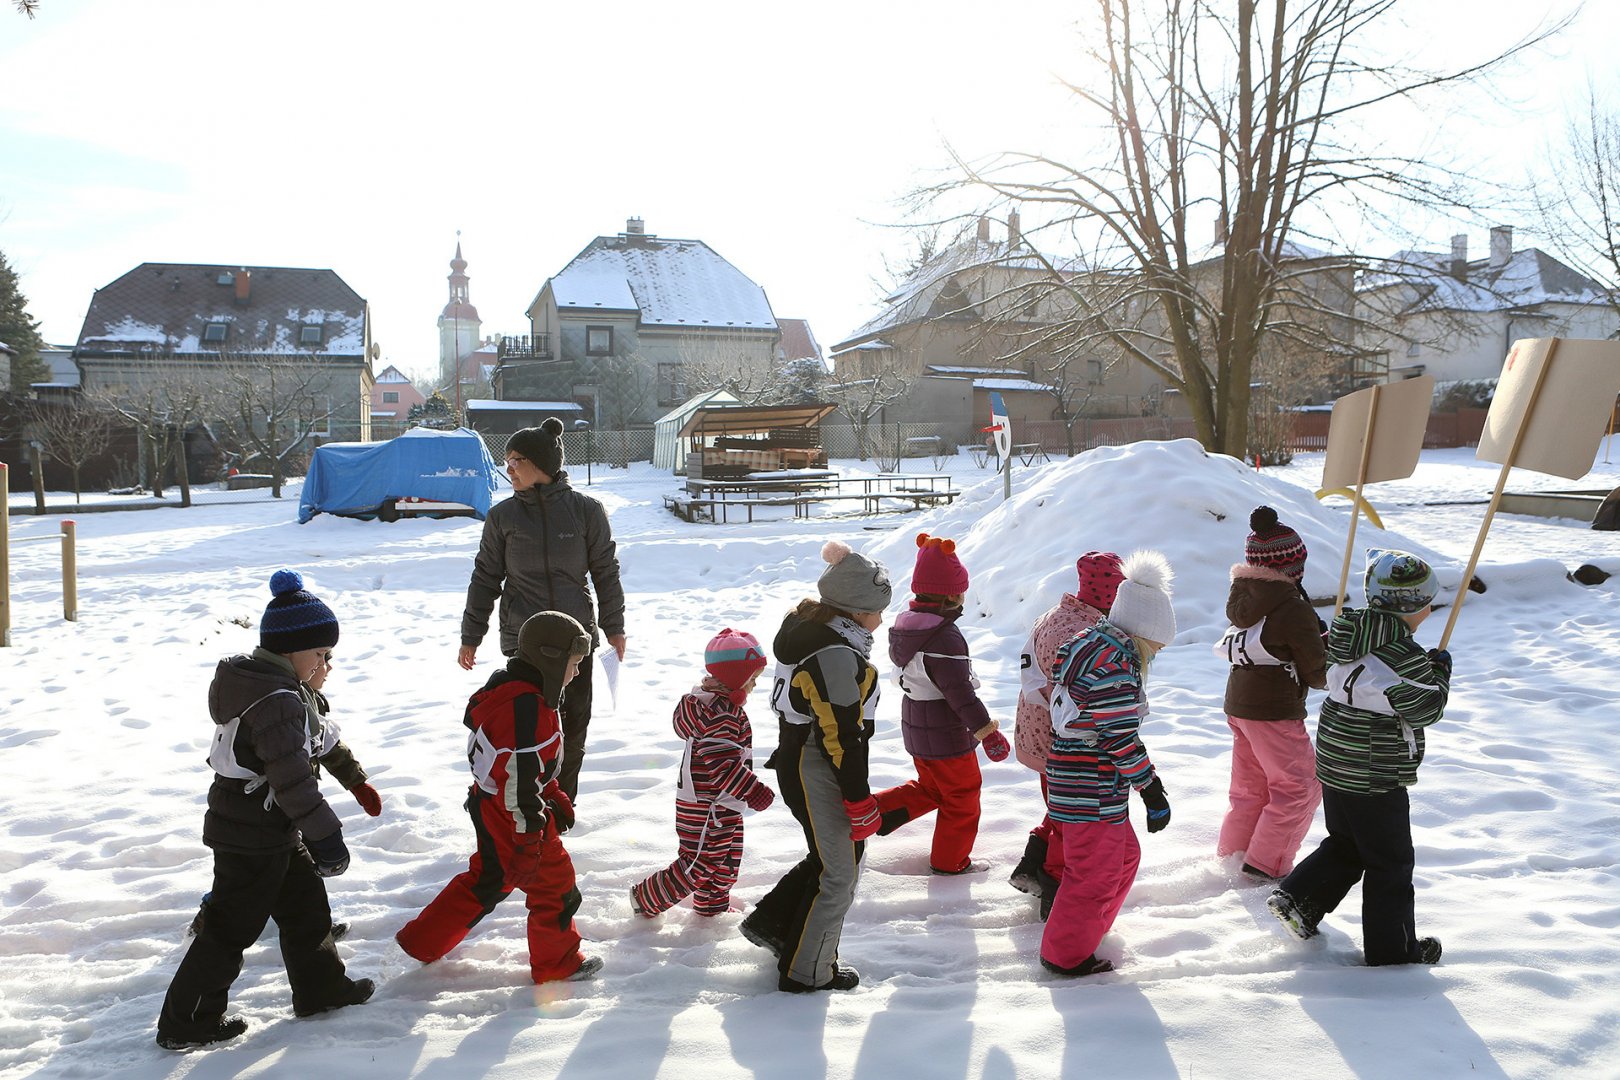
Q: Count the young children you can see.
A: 10